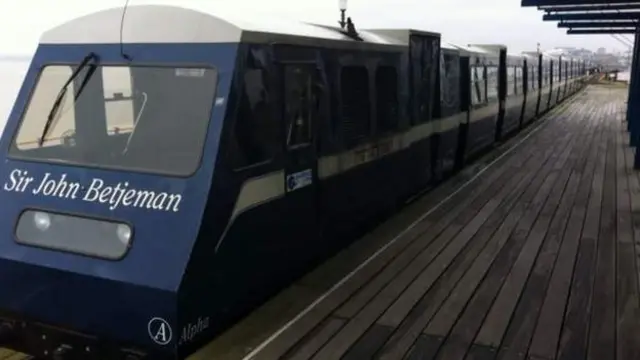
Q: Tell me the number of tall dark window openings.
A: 2